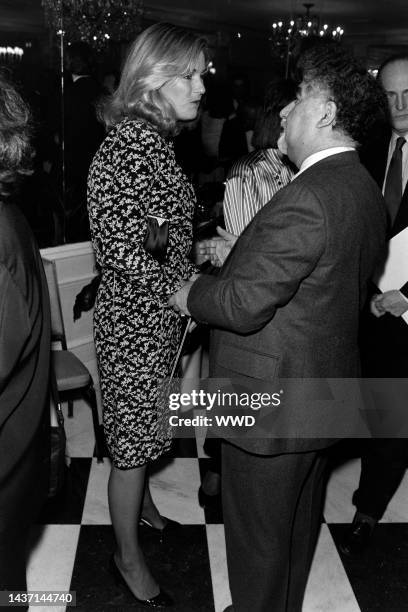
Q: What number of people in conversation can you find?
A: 2